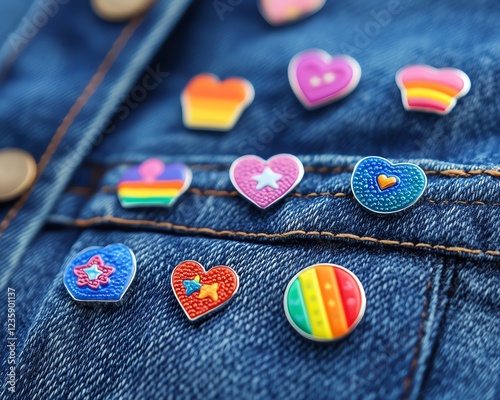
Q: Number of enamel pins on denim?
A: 10